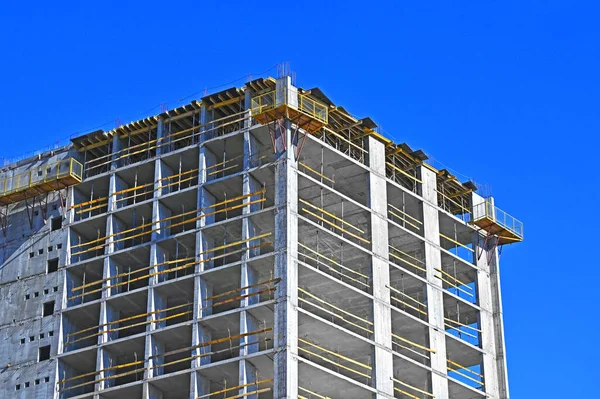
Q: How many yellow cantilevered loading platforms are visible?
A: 3